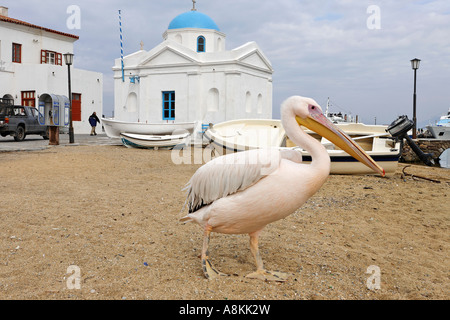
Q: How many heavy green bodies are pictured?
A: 0